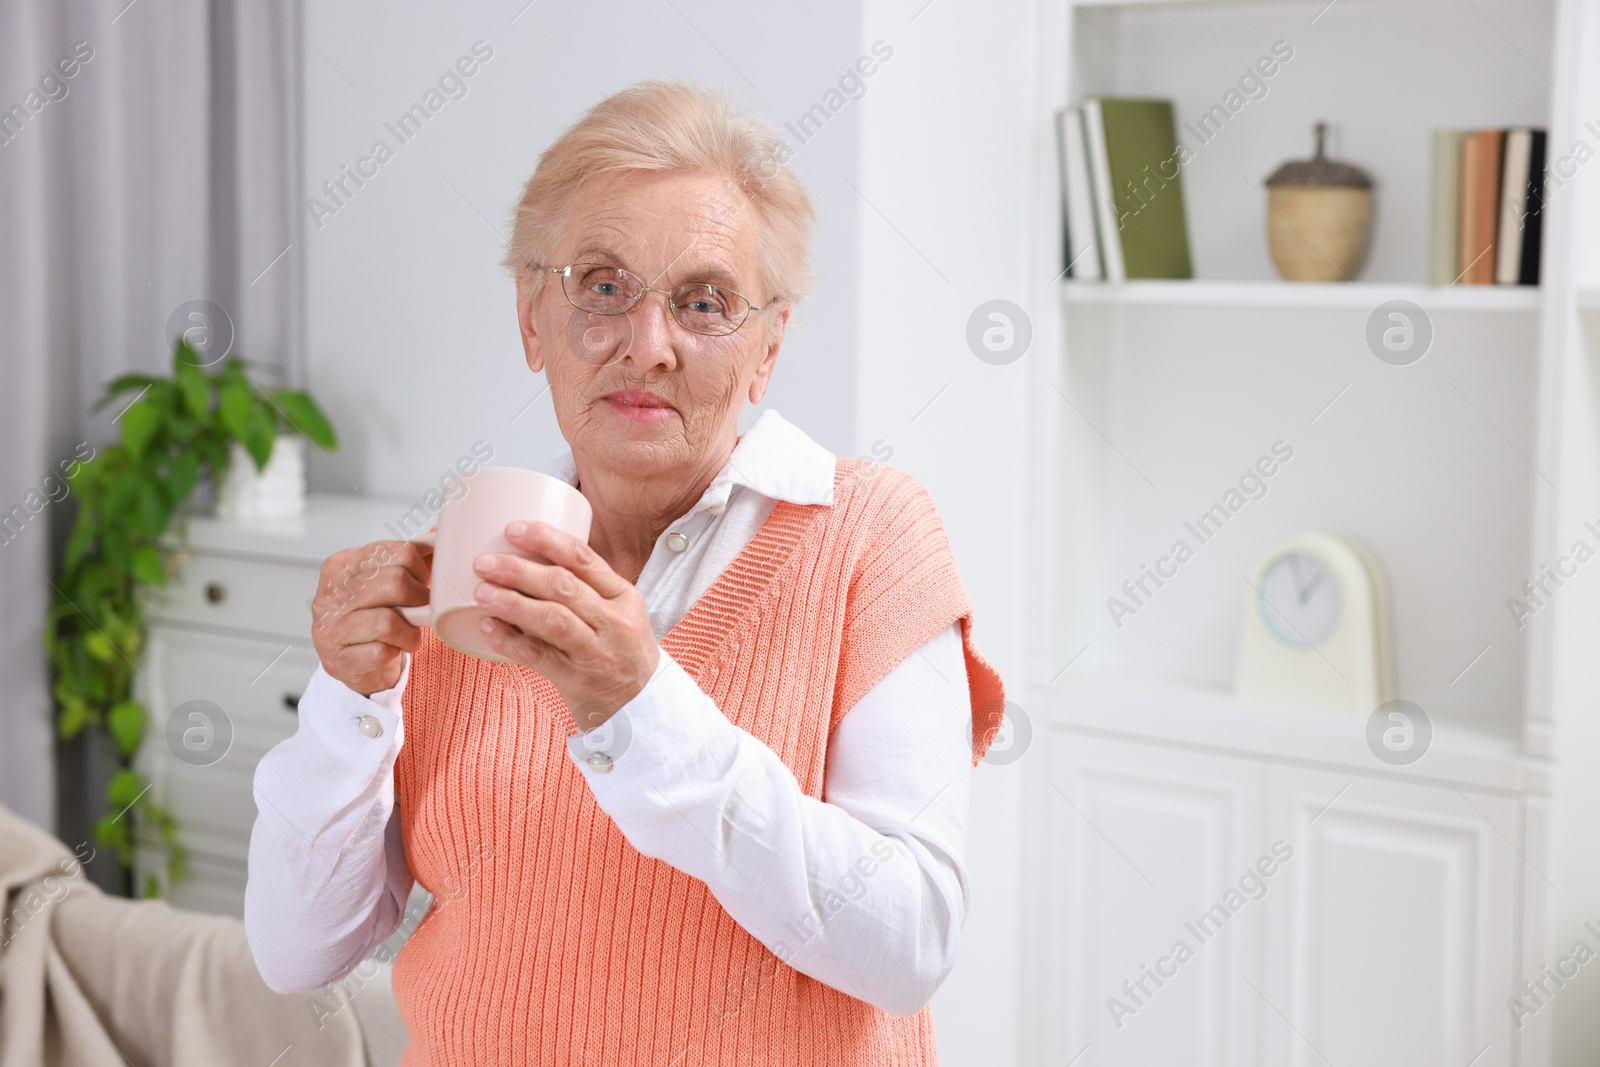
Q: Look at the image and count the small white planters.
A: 1